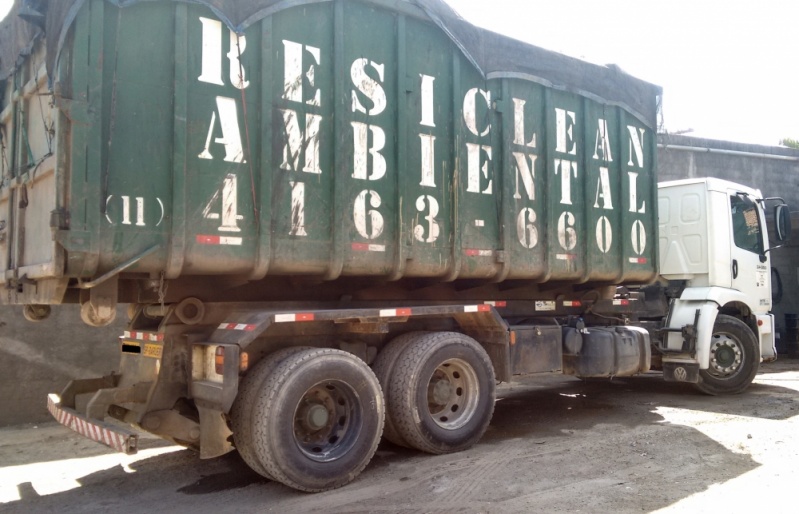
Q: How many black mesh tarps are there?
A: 1